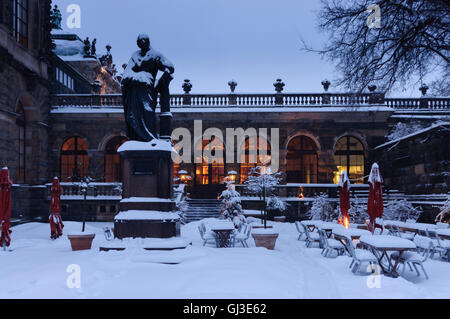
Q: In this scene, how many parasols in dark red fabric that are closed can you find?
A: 4